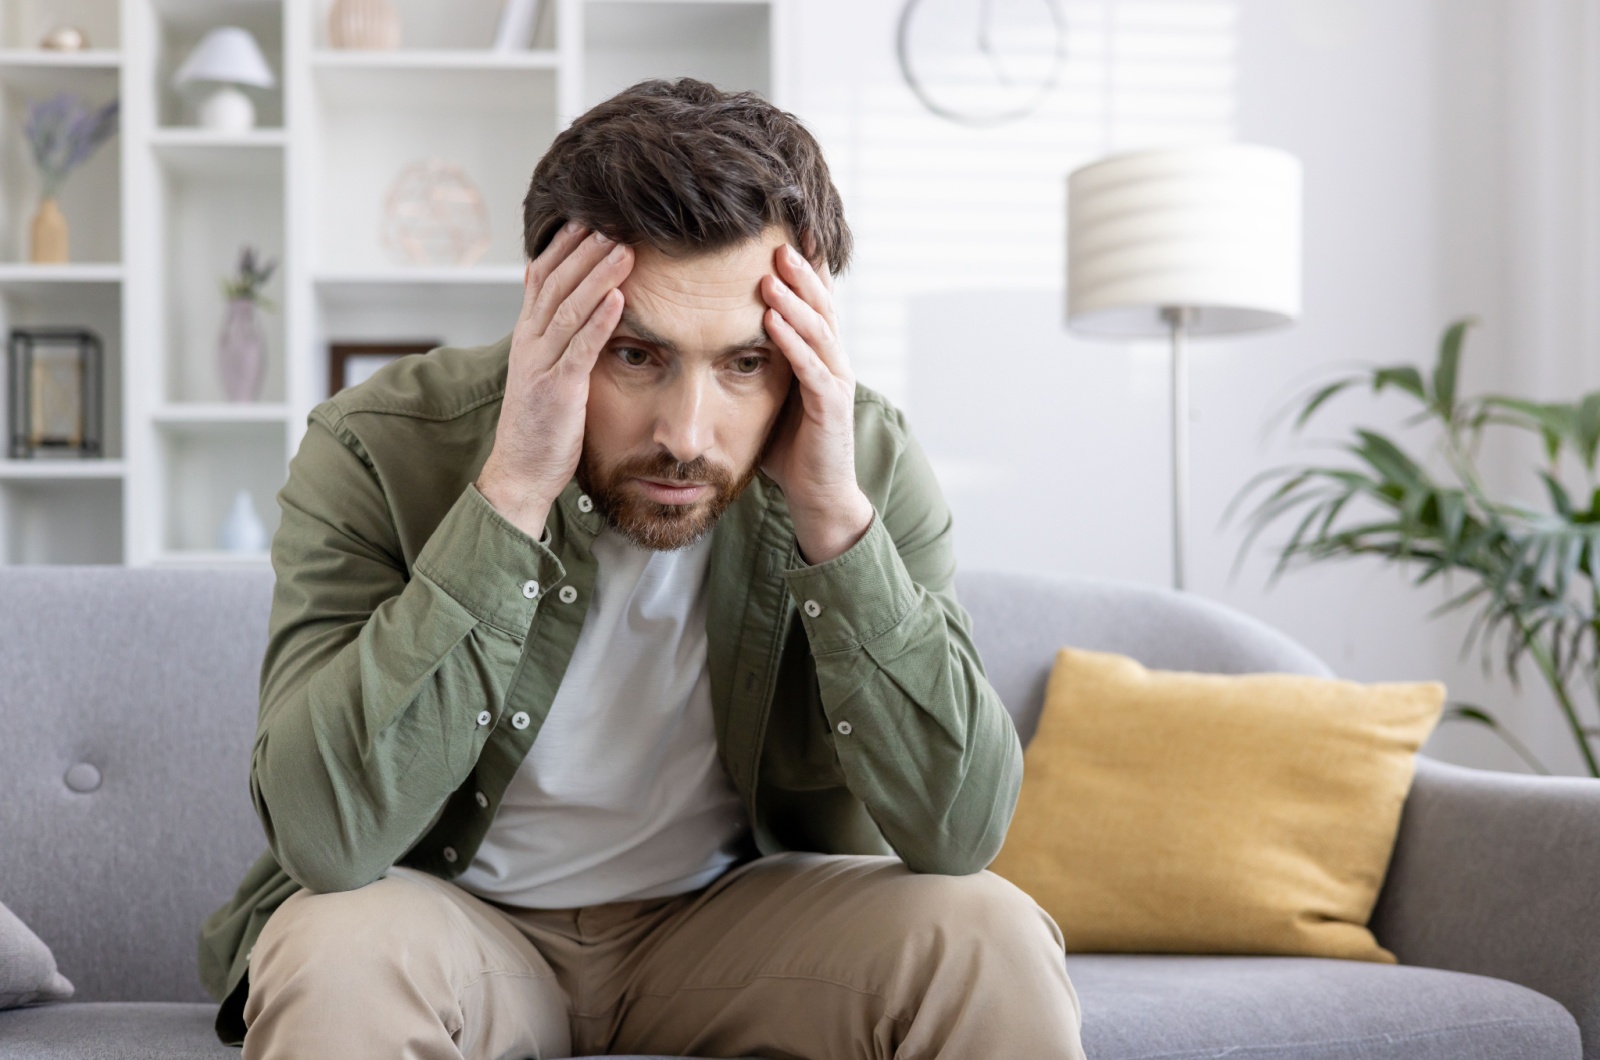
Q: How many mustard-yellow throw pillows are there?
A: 1